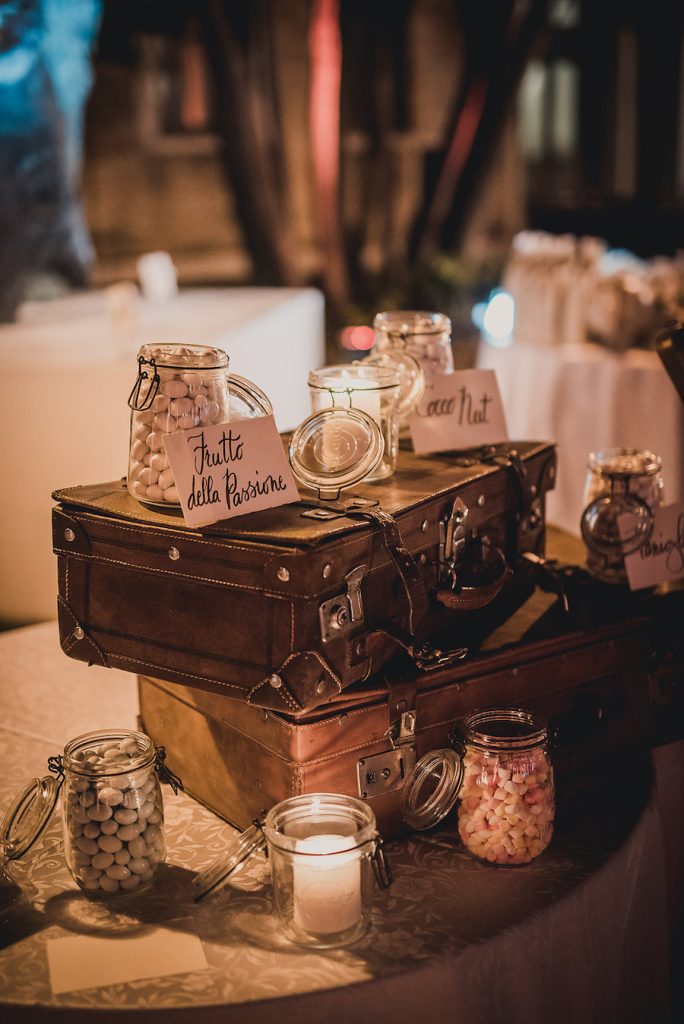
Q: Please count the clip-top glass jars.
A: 7